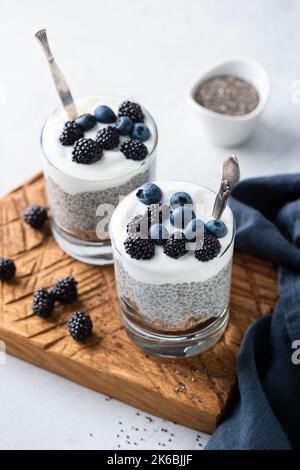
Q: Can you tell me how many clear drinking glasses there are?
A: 2